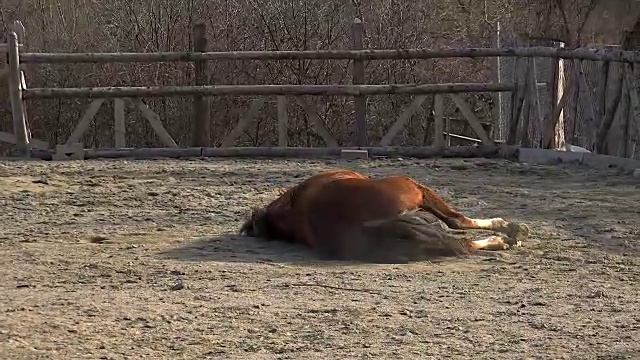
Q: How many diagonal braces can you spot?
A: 6